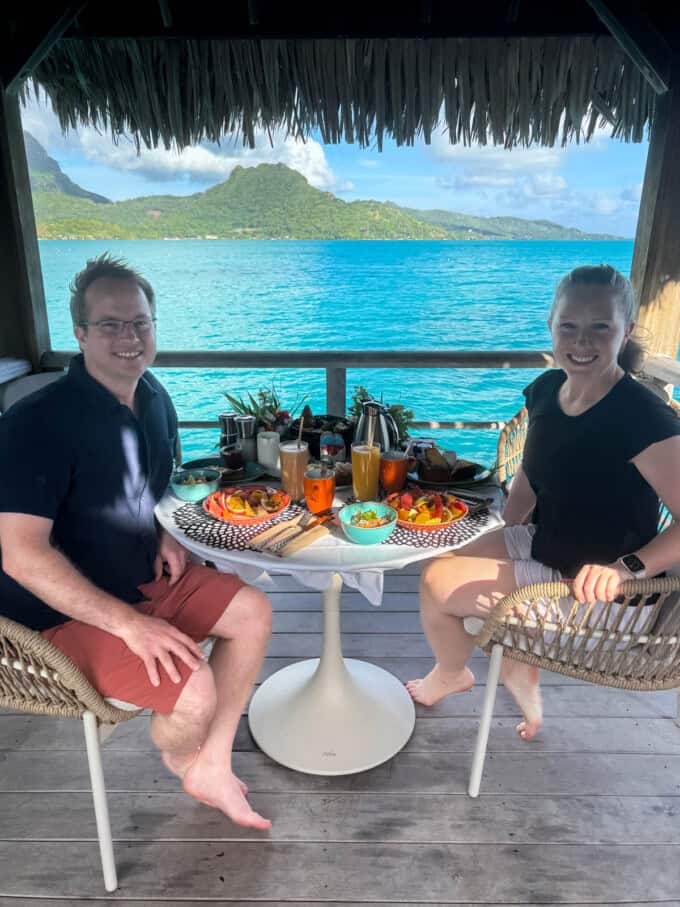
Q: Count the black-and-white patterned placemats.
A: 2